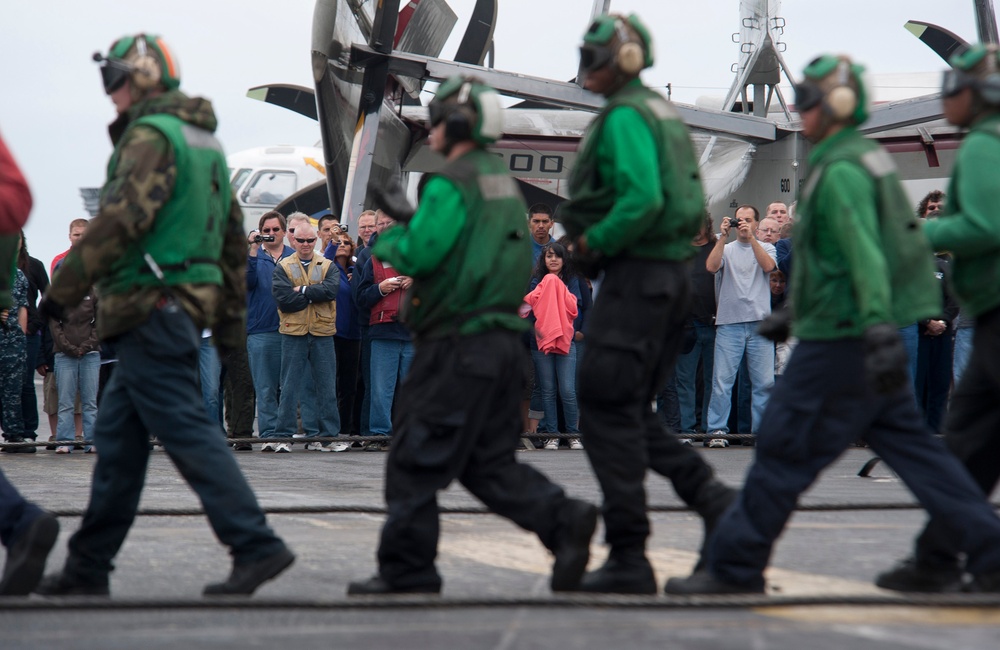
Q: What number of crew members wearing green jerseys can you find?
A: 5